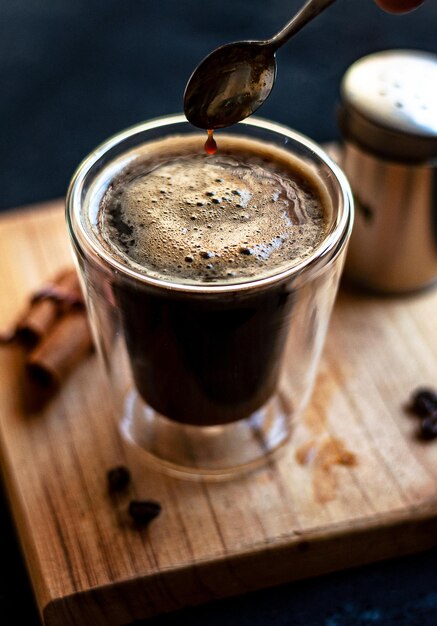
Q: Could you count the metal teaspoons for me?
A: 1